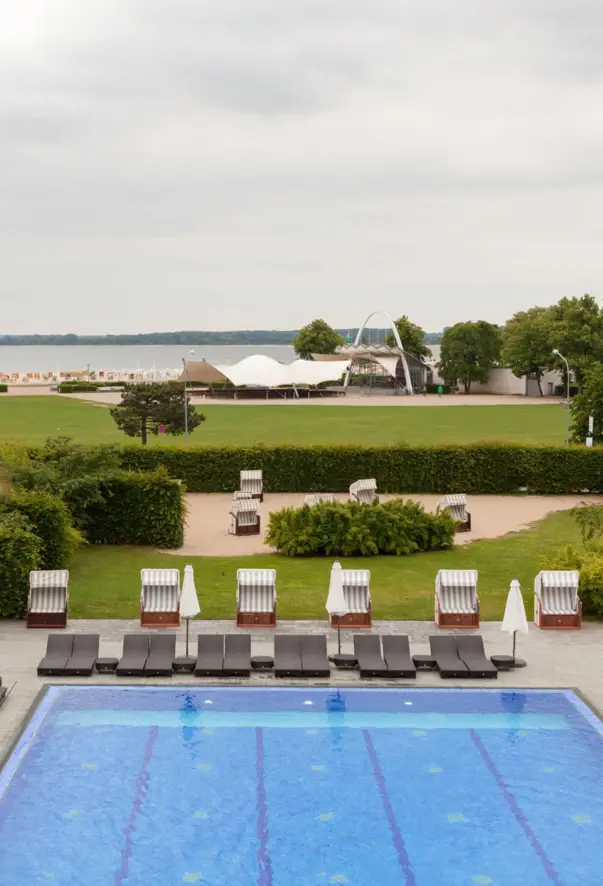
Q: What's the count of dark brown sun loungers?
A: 12